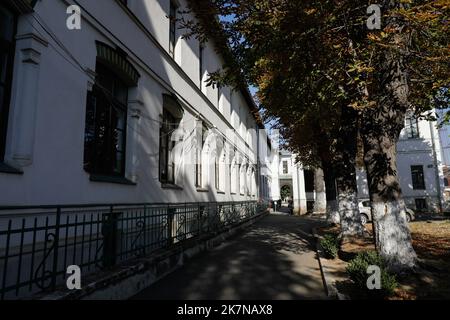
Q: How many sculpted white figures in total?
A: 0